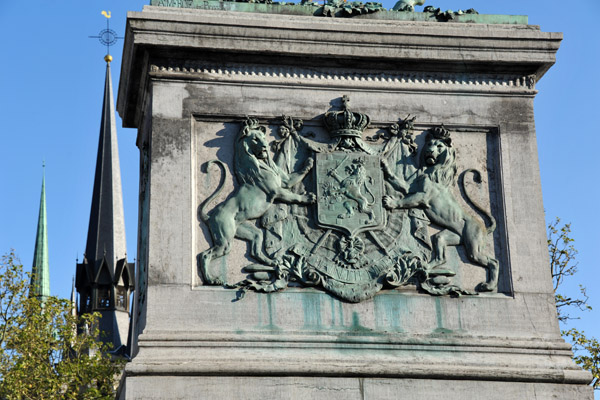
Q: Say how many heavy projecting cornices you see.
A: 1